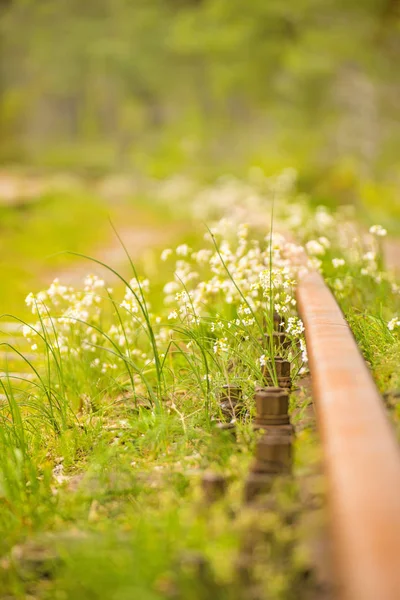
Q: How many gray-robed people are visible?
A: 0